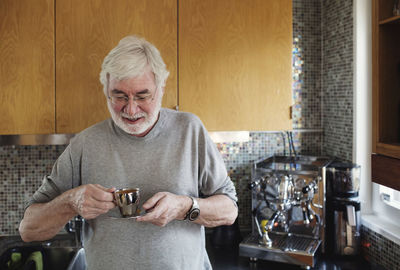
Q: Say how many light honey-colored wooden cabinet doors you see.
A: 3